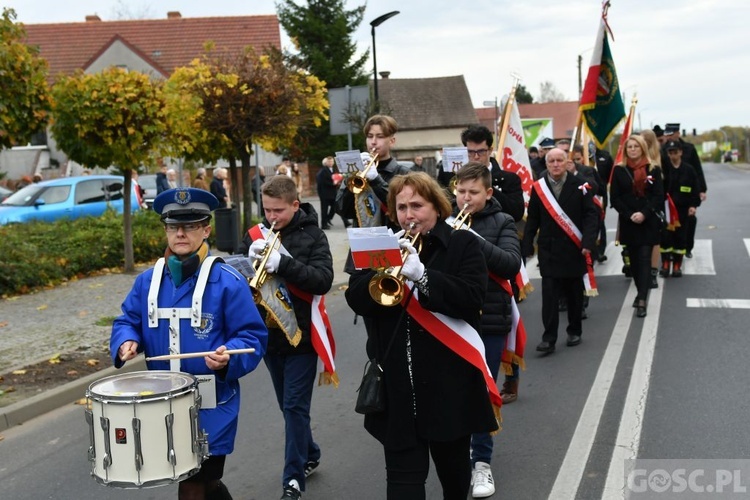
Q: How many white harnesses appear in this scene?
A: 1